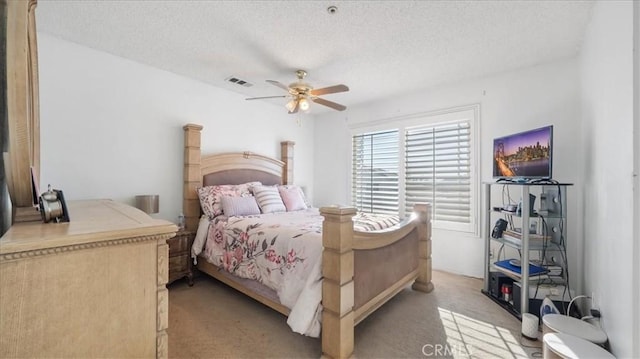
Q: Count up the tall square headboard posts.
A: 2